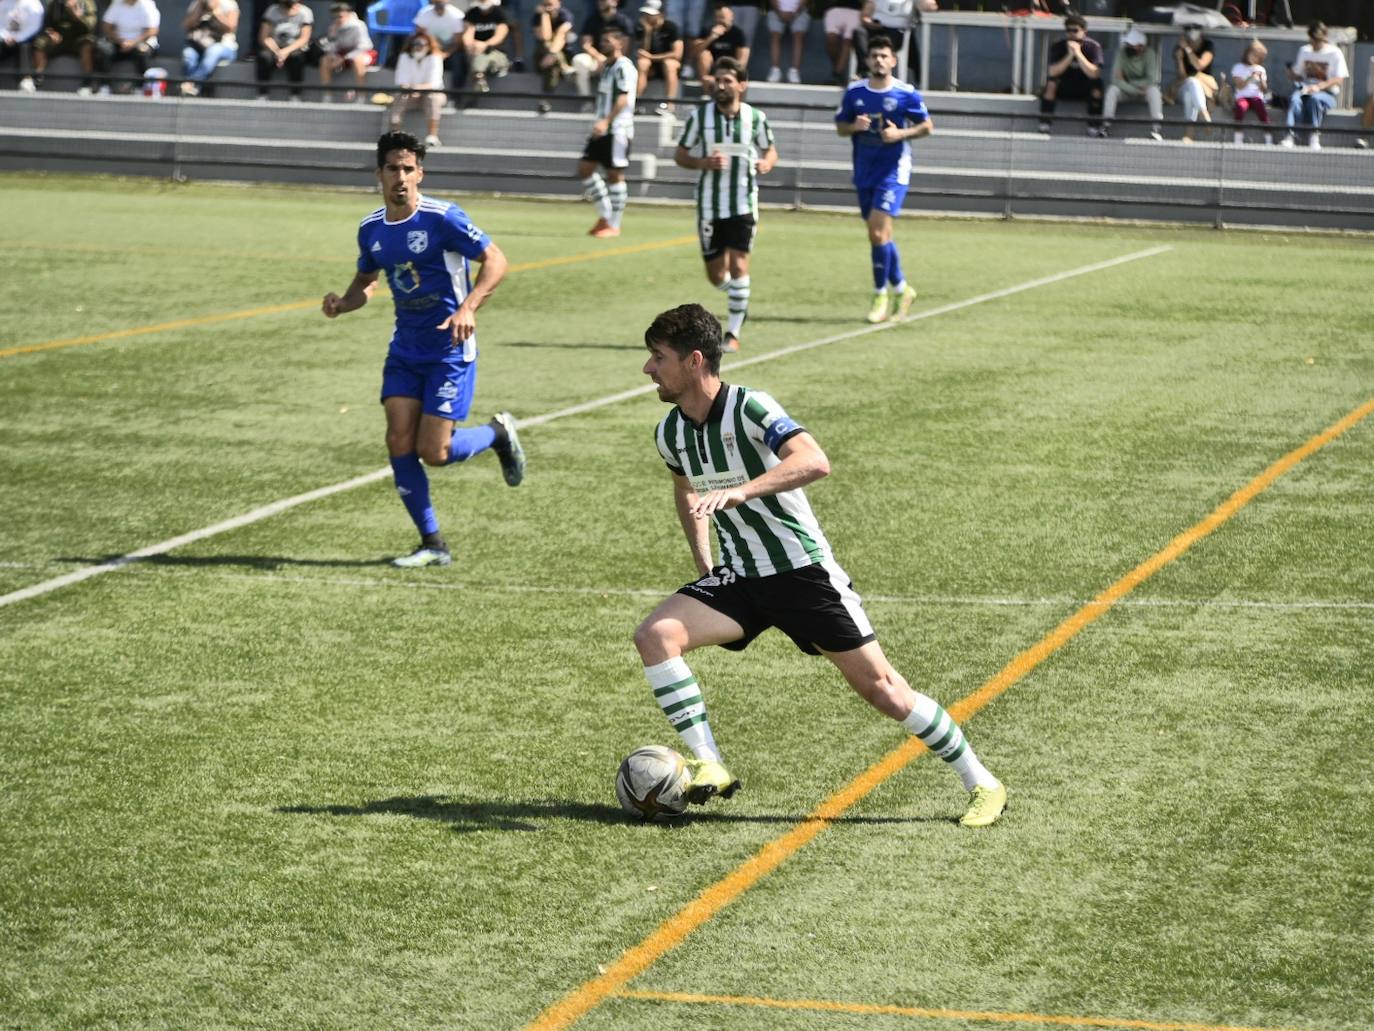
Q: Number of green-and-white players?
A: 3